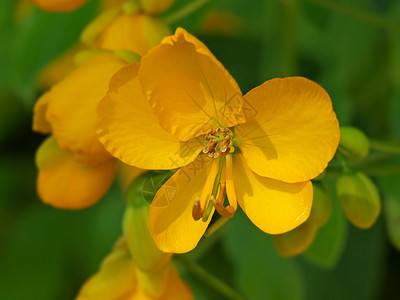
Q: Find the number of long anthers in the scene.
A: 3